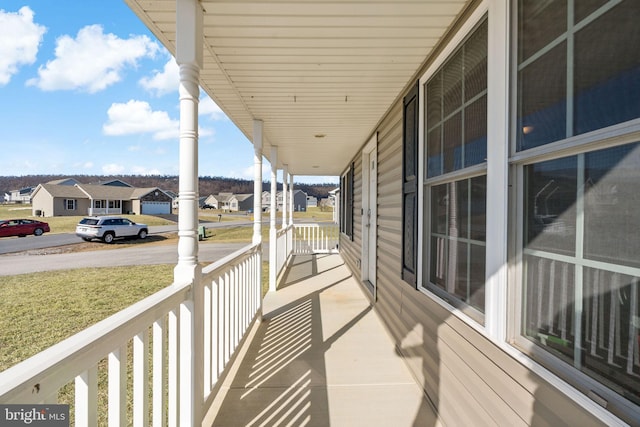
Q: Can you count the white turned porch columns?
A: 5